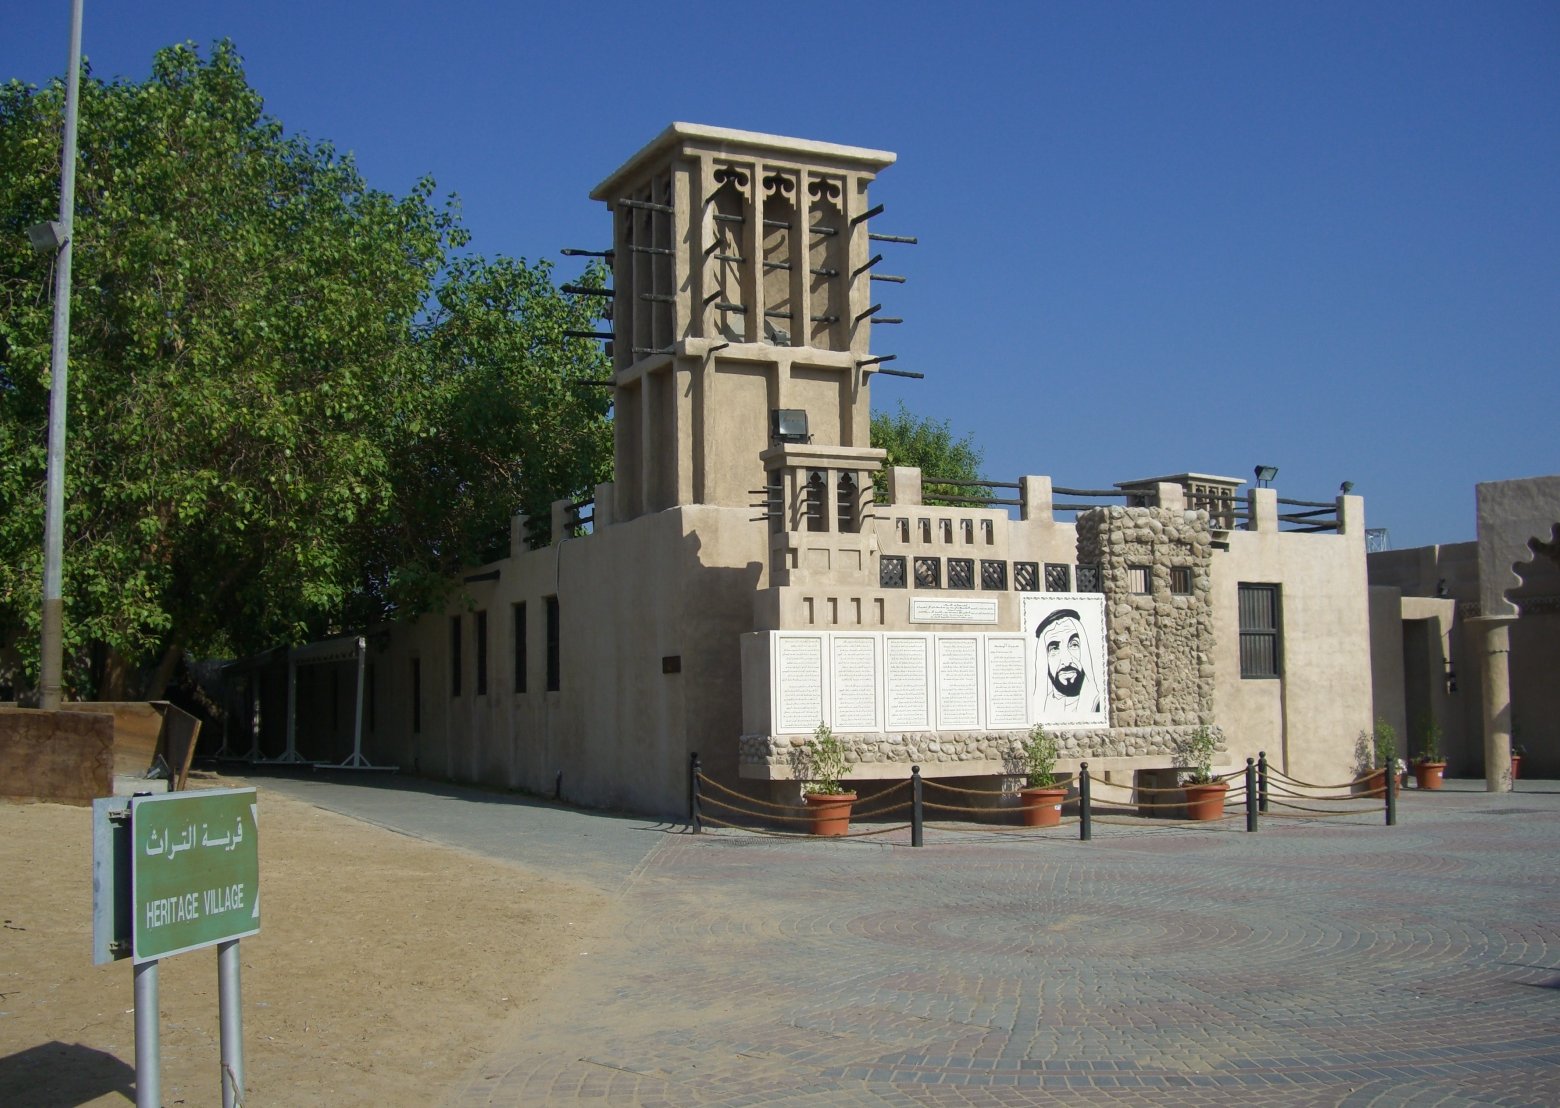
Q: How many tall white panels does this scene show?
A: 5